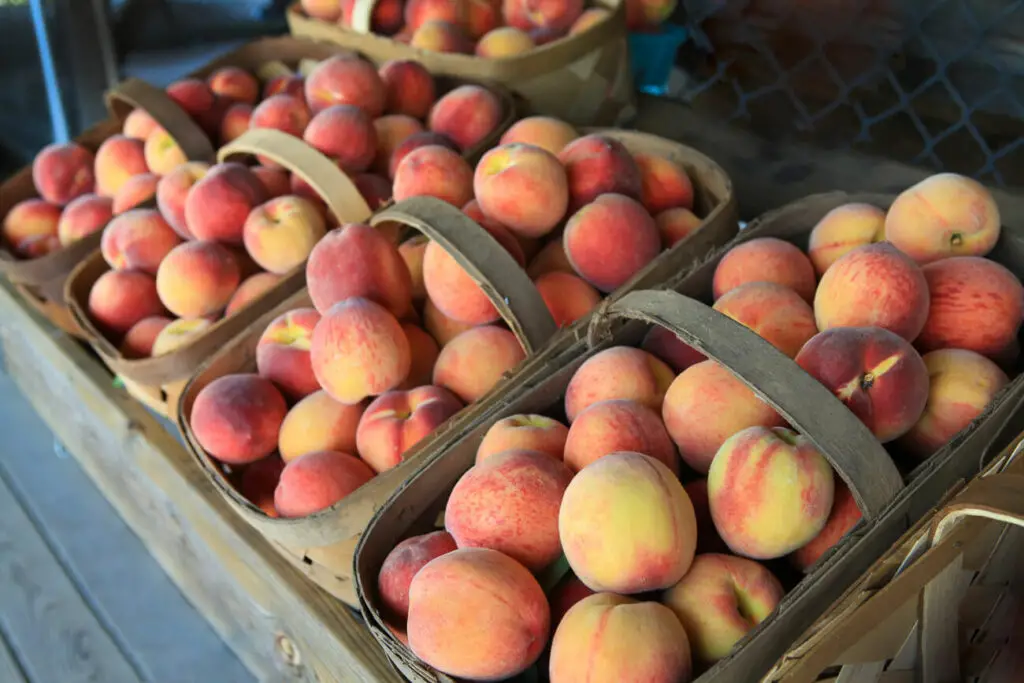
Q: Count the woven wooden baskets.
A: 6